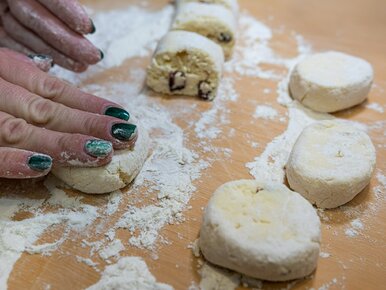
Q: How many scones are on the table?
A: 7